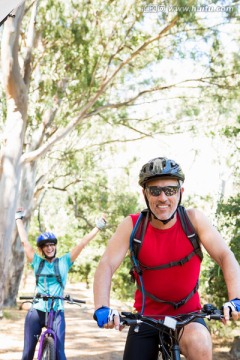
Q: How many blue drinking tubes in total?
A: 1